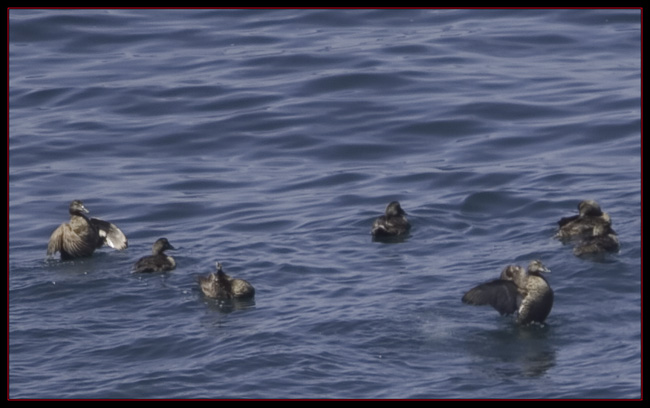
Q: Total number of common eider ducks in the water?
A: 7